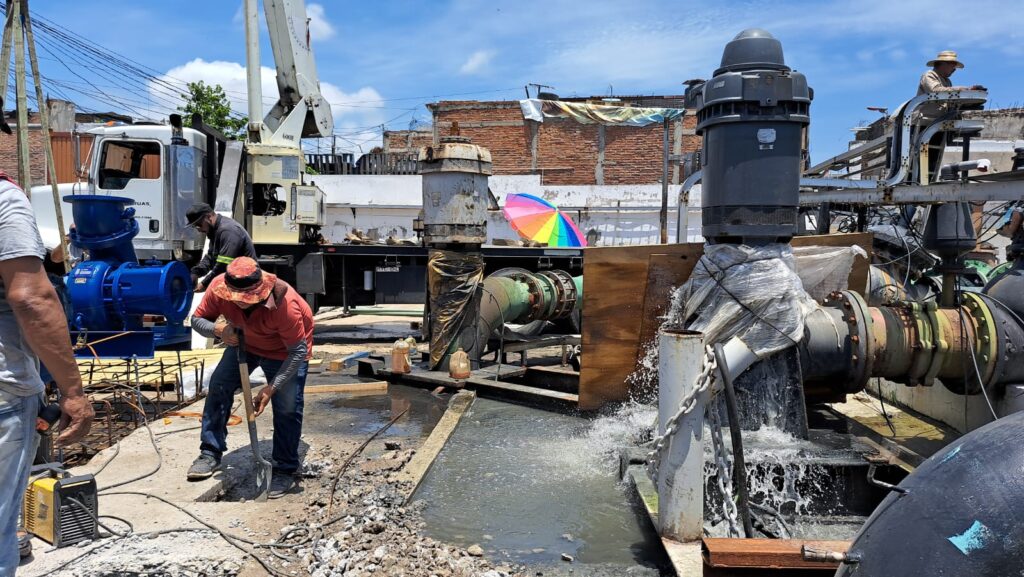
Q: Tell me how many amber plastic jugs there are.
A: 2